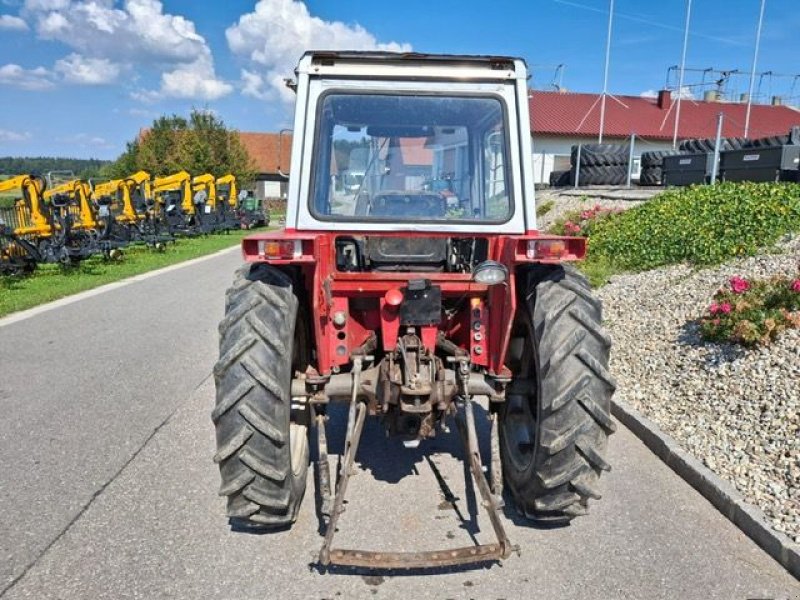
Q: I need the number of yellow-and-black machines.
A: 7